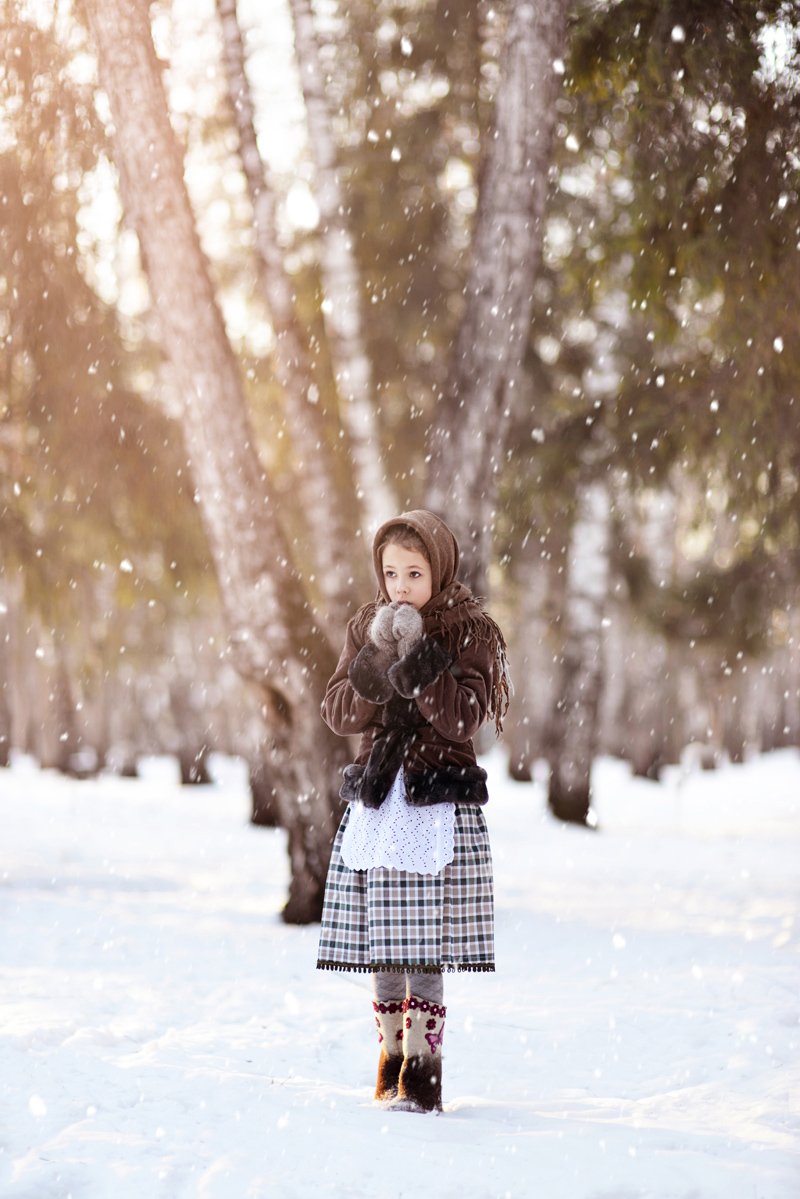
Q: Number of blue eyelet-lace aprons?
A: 0